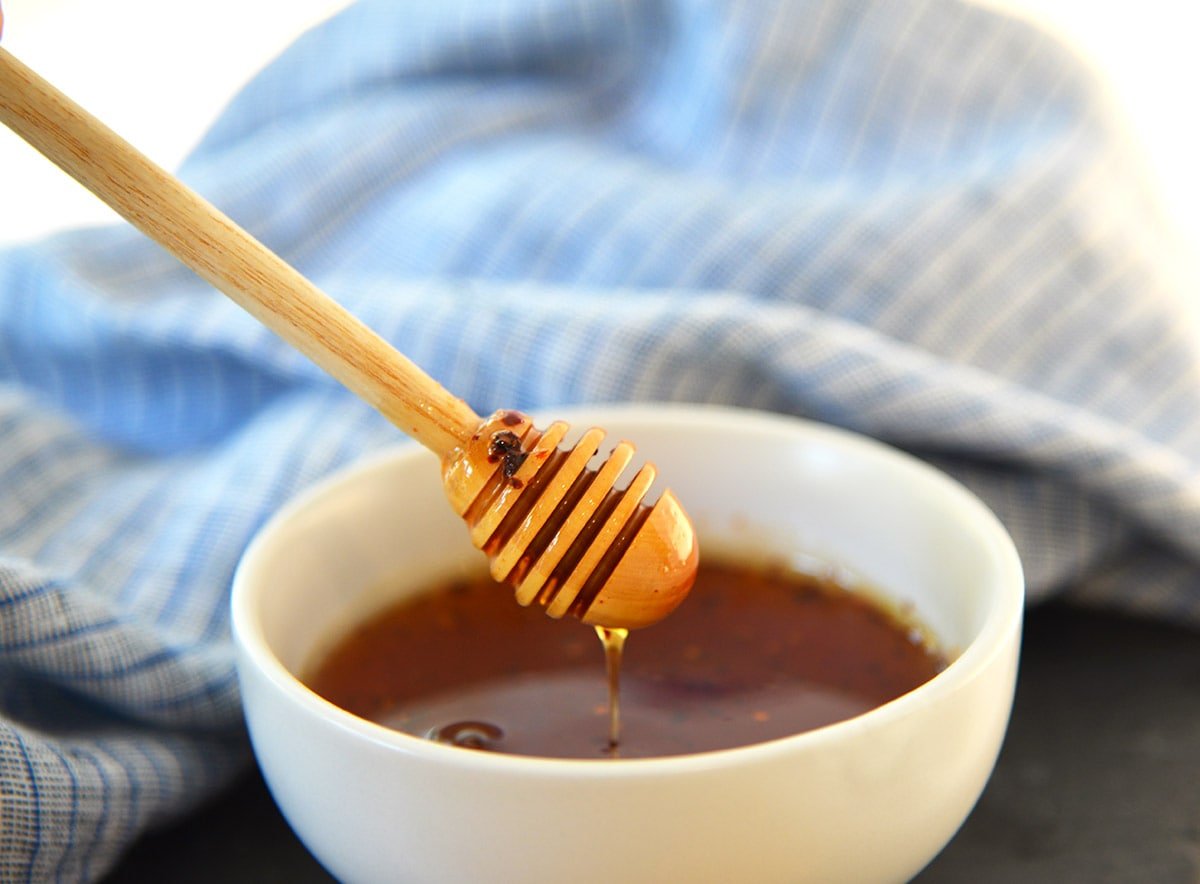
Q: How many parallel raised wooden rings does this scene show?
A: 4